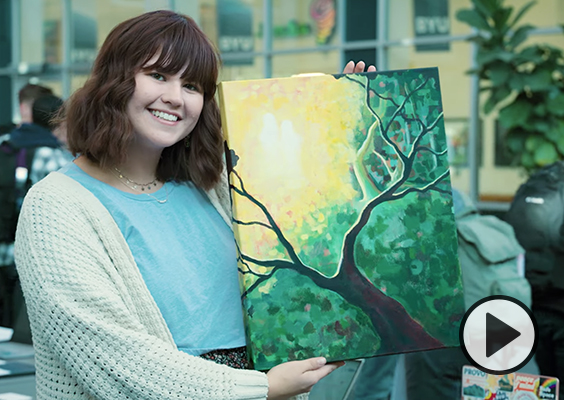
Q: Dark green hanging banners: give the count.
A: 3